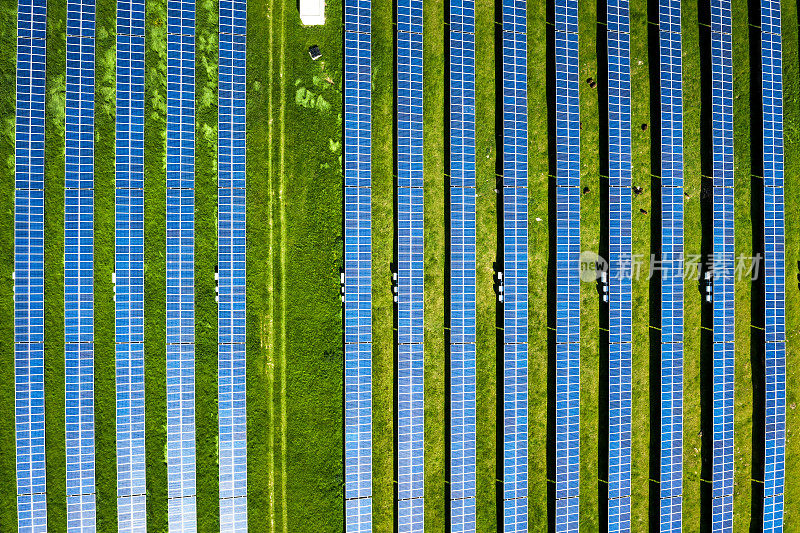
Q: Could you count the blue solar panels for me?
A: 14